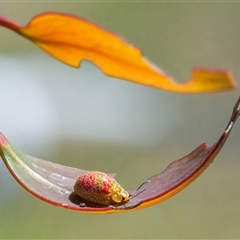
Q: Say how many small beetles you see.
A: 1